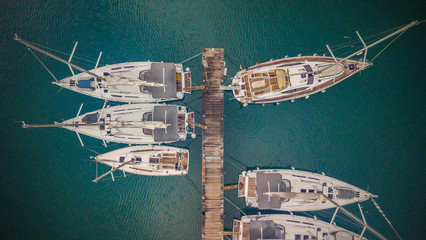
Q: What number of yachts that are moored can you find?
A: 6